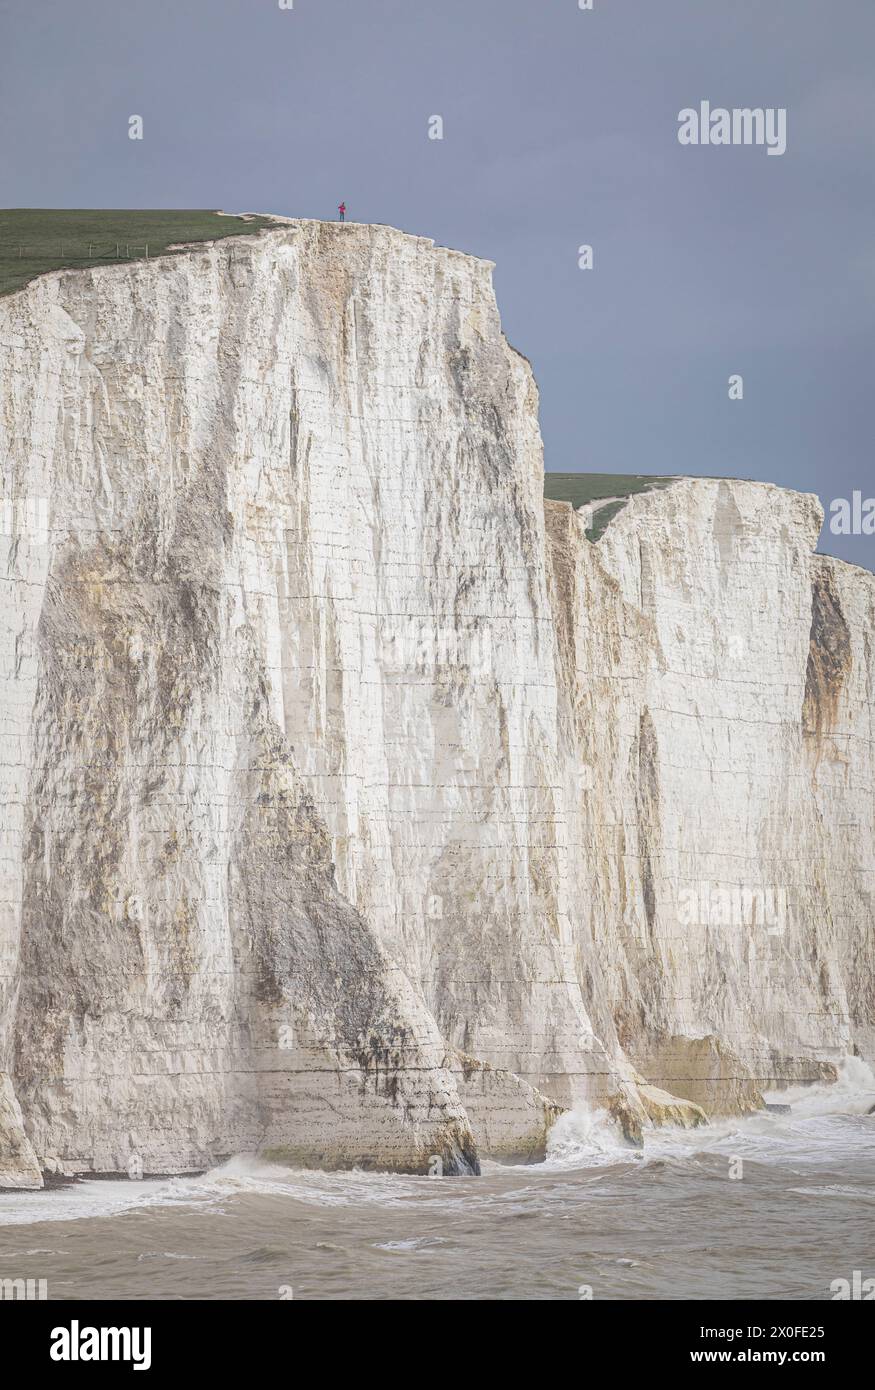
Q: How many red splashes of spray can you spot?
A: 0